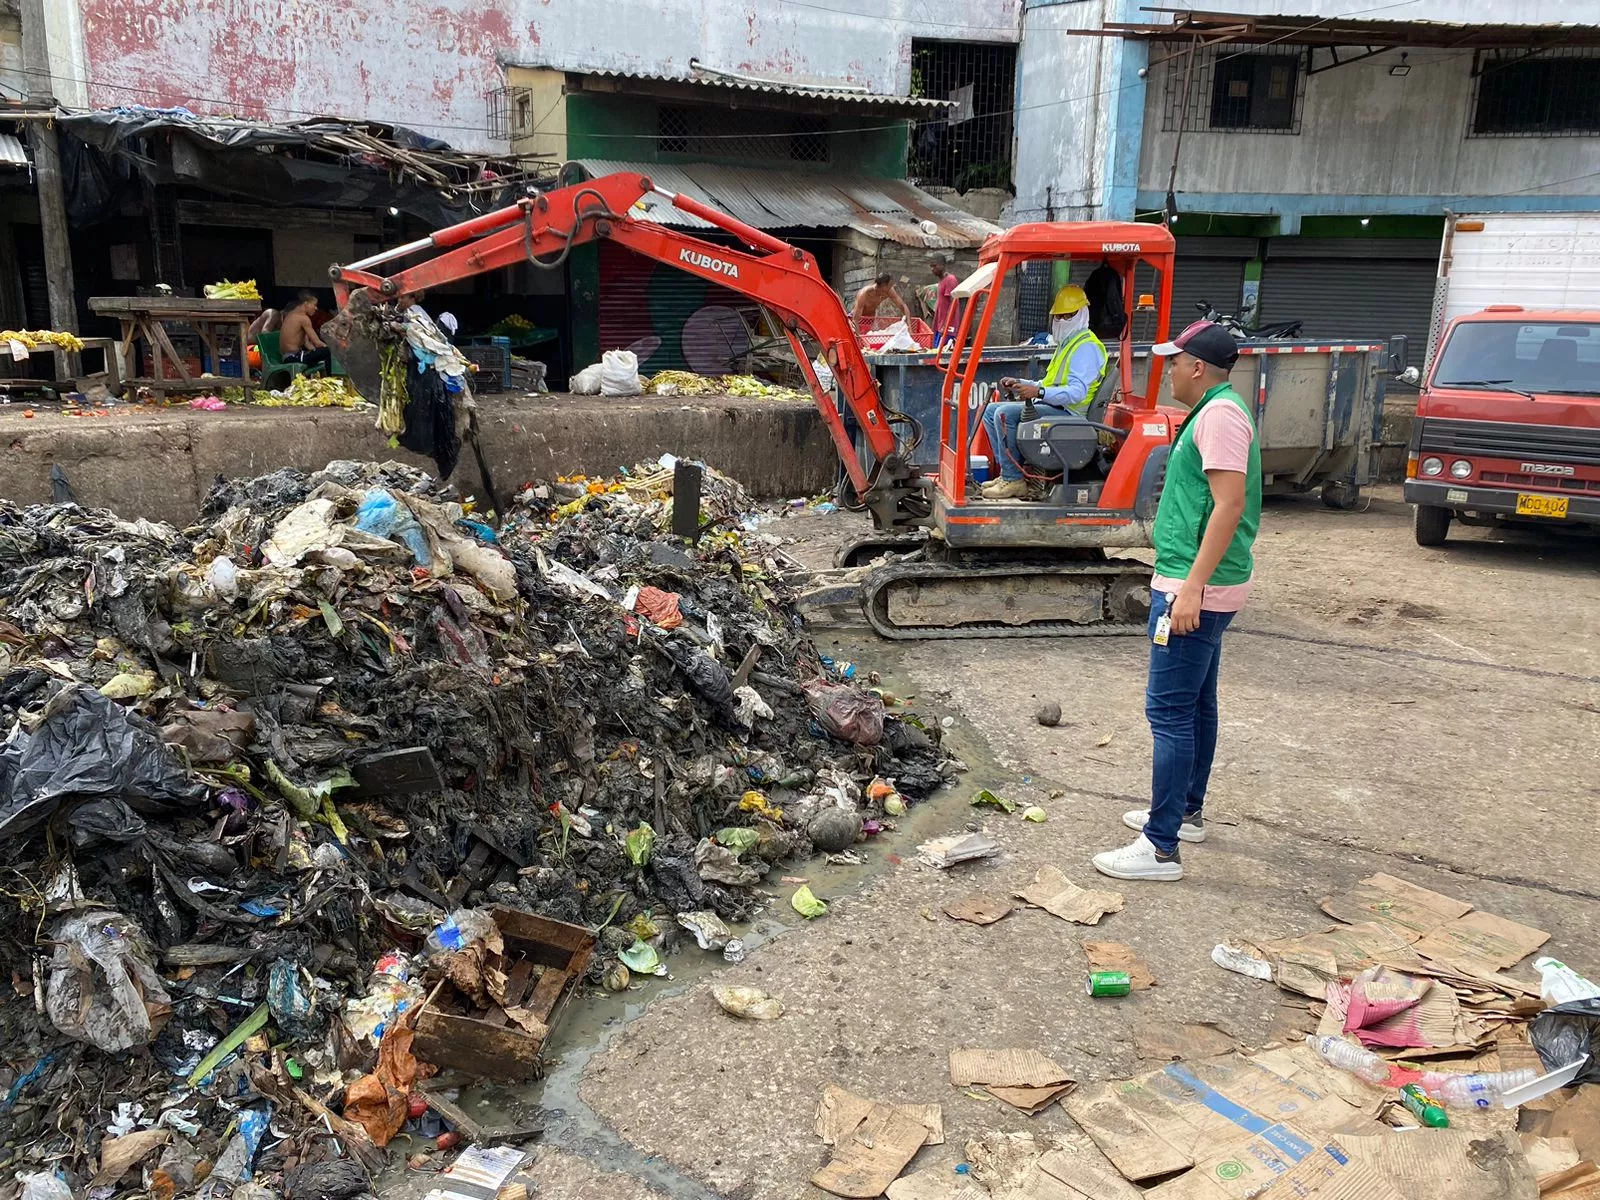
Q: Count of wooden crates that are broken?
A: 1